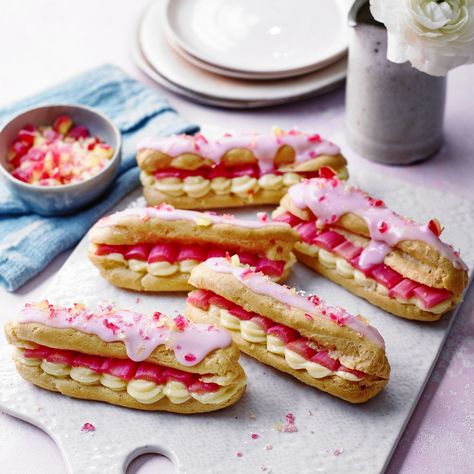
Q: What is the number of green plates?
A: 0